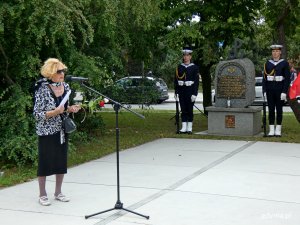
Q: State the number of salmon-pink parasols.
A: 0